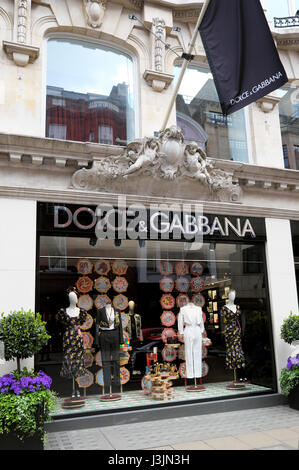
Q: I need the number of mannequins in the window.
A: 5